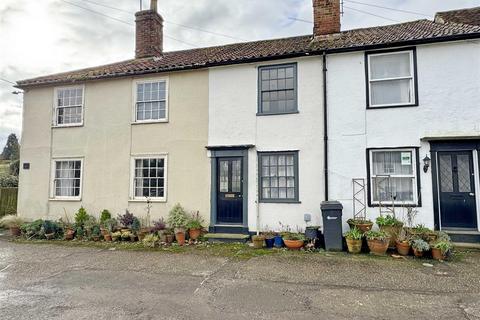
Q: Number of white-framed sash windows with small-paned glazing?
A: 4